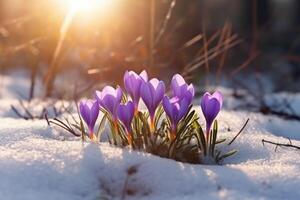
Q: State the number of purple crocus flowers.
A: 8